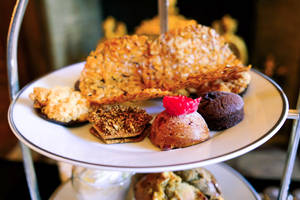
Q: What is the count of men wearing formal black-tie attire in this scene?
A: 0